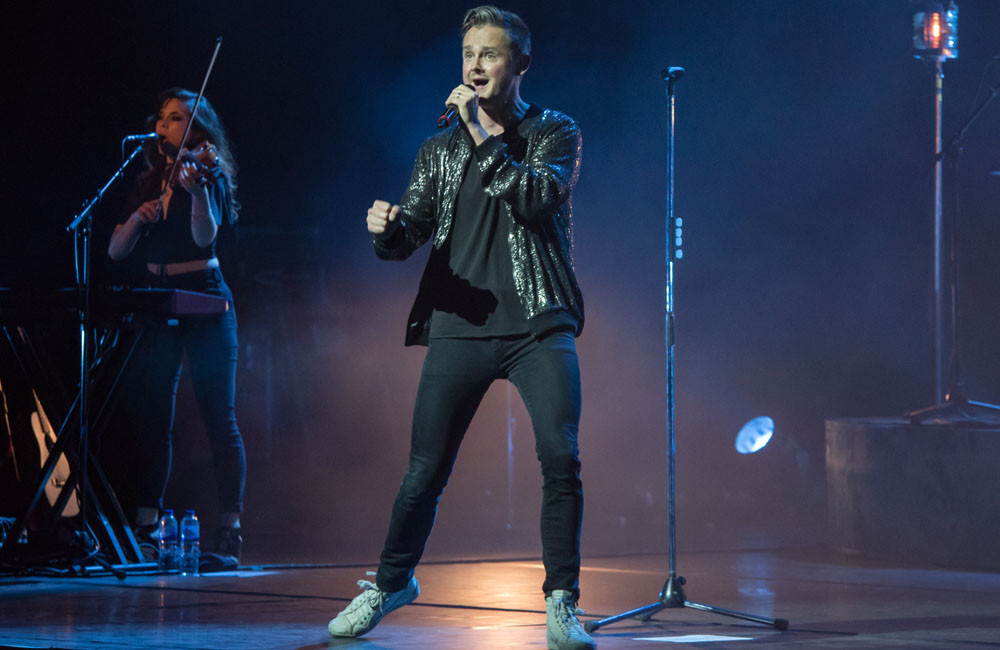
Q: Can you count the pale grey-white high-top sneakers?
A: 2